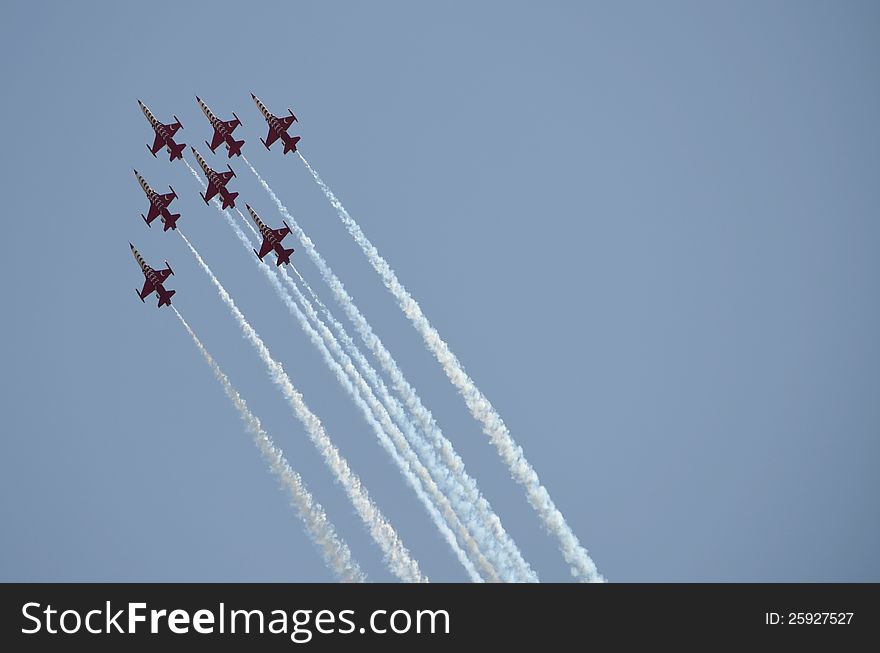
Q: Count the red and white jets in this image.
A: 7